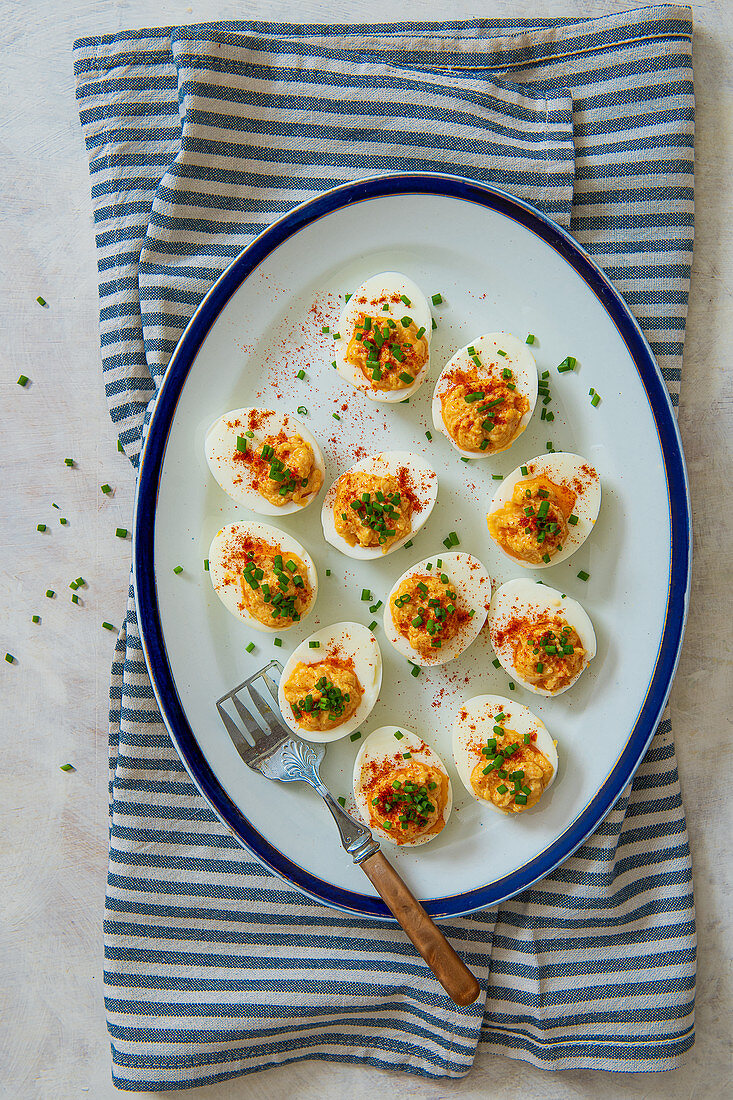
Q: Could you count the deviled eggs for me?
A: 11